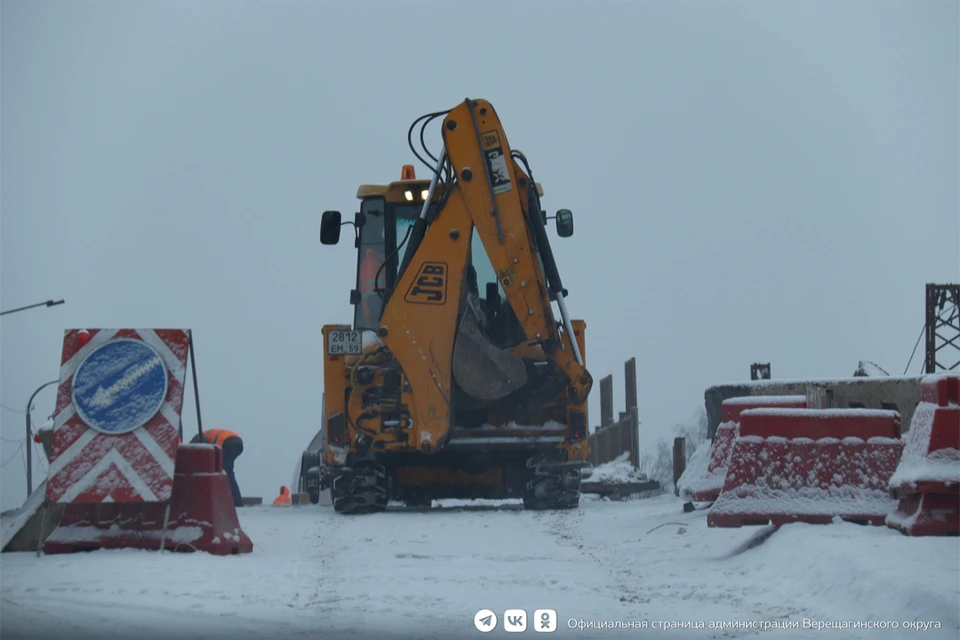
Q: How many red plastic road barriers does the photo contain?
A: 4